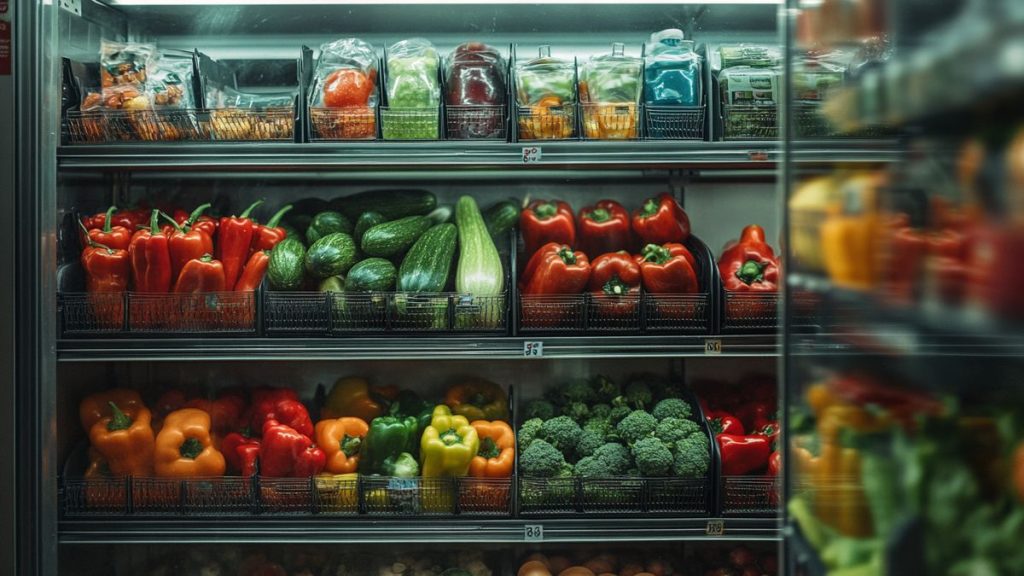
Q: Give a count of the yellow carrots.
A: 0